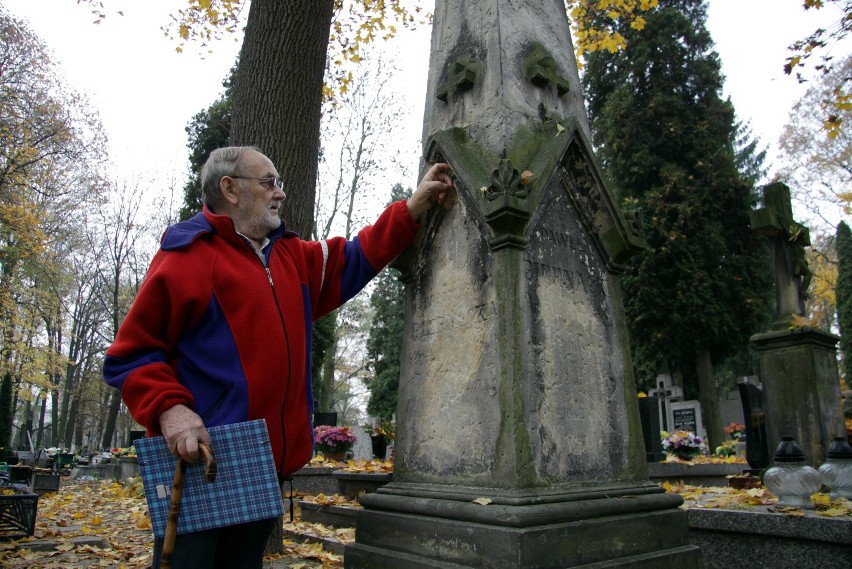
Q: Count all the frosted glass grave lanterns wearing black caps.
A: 2